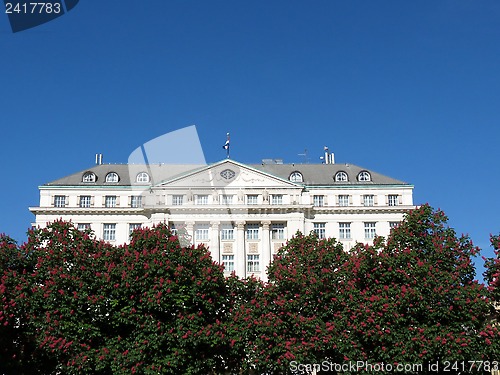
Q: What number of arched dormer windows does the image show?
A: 6